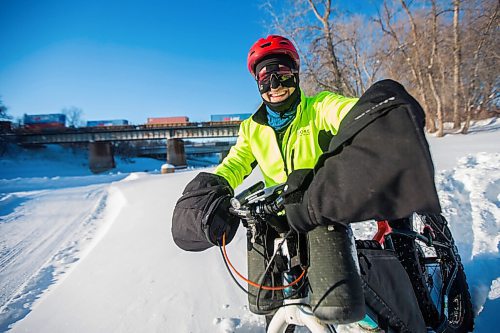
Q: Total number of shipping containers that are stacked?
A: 2